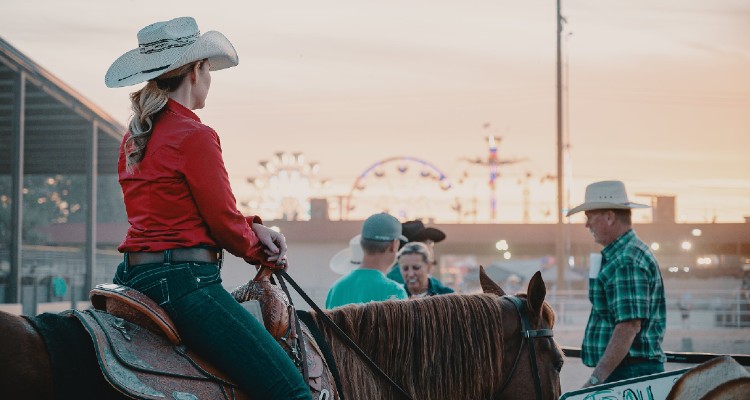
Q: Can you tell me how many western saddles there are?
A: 1